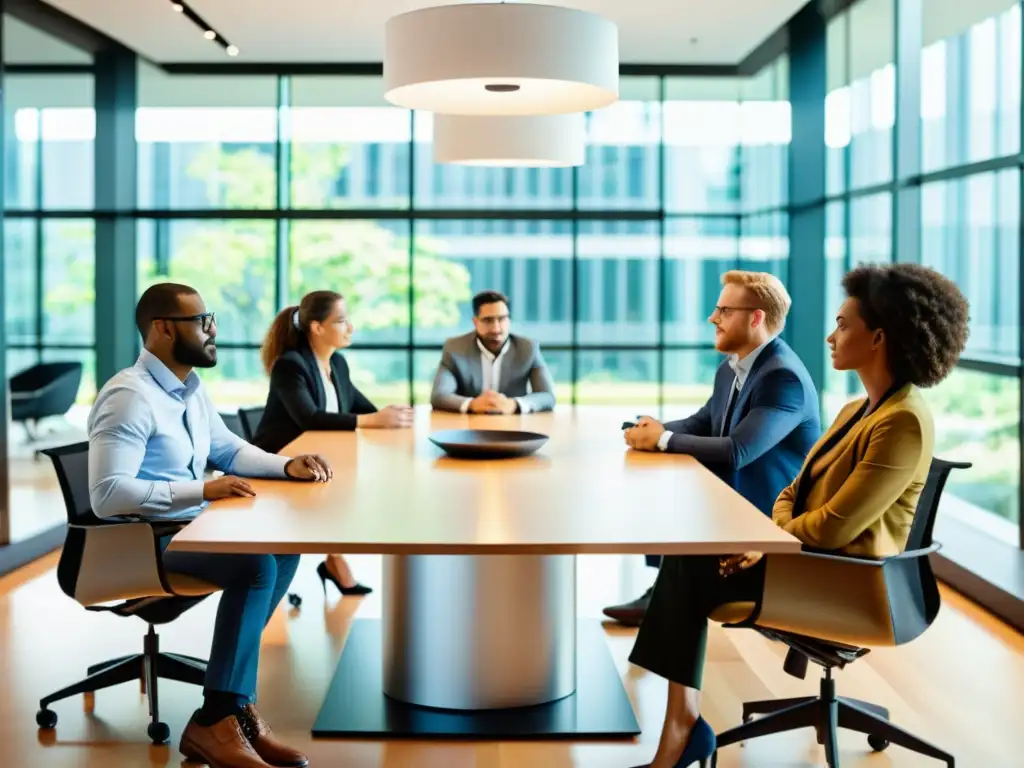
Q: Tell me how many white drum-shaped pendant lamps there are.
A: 2